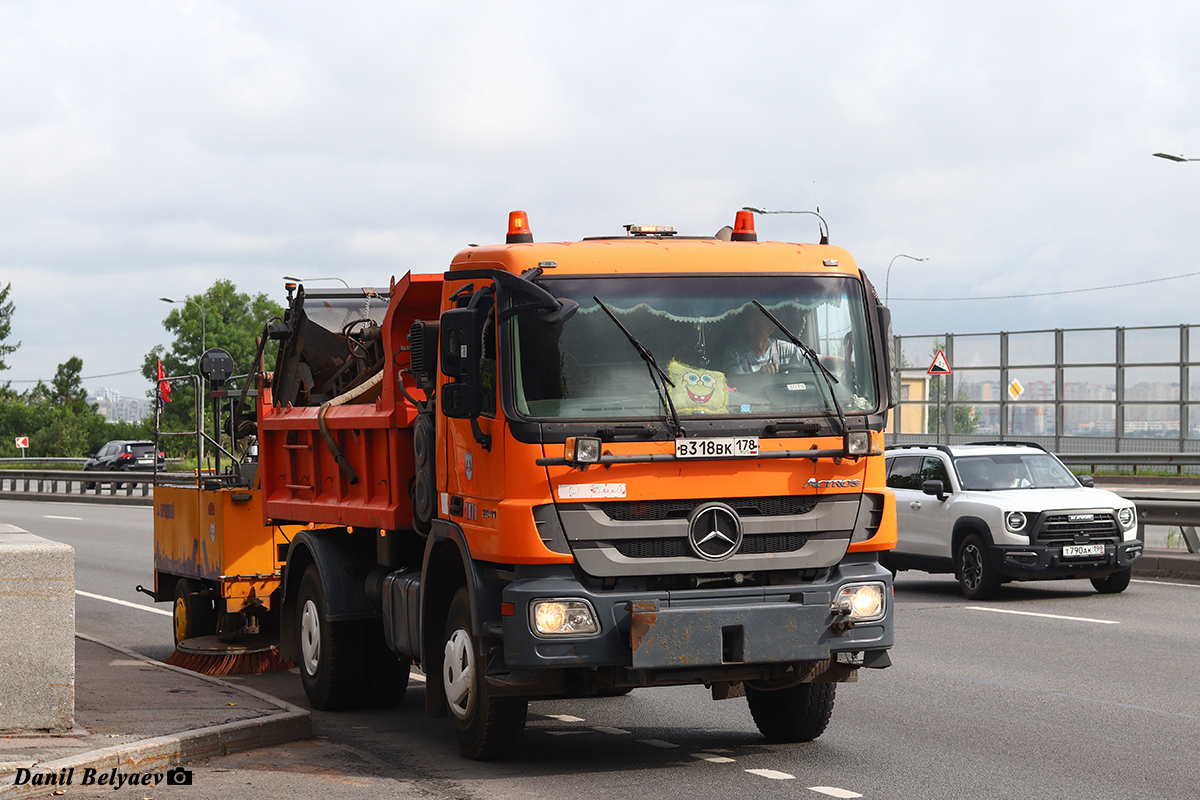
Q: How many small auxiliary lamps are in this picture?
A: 2